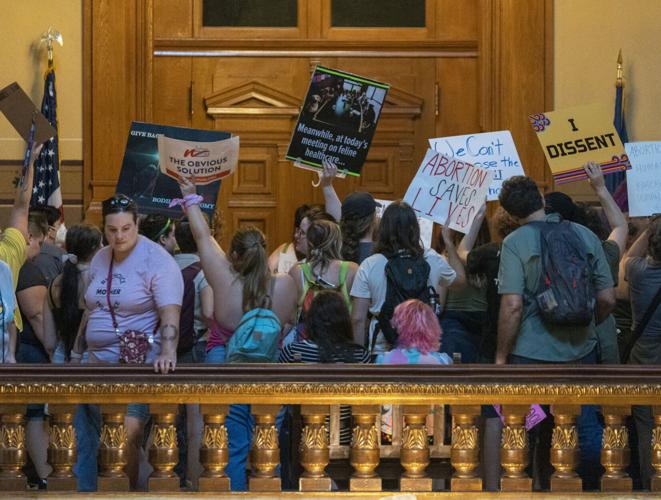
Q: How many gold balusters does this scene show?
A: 14